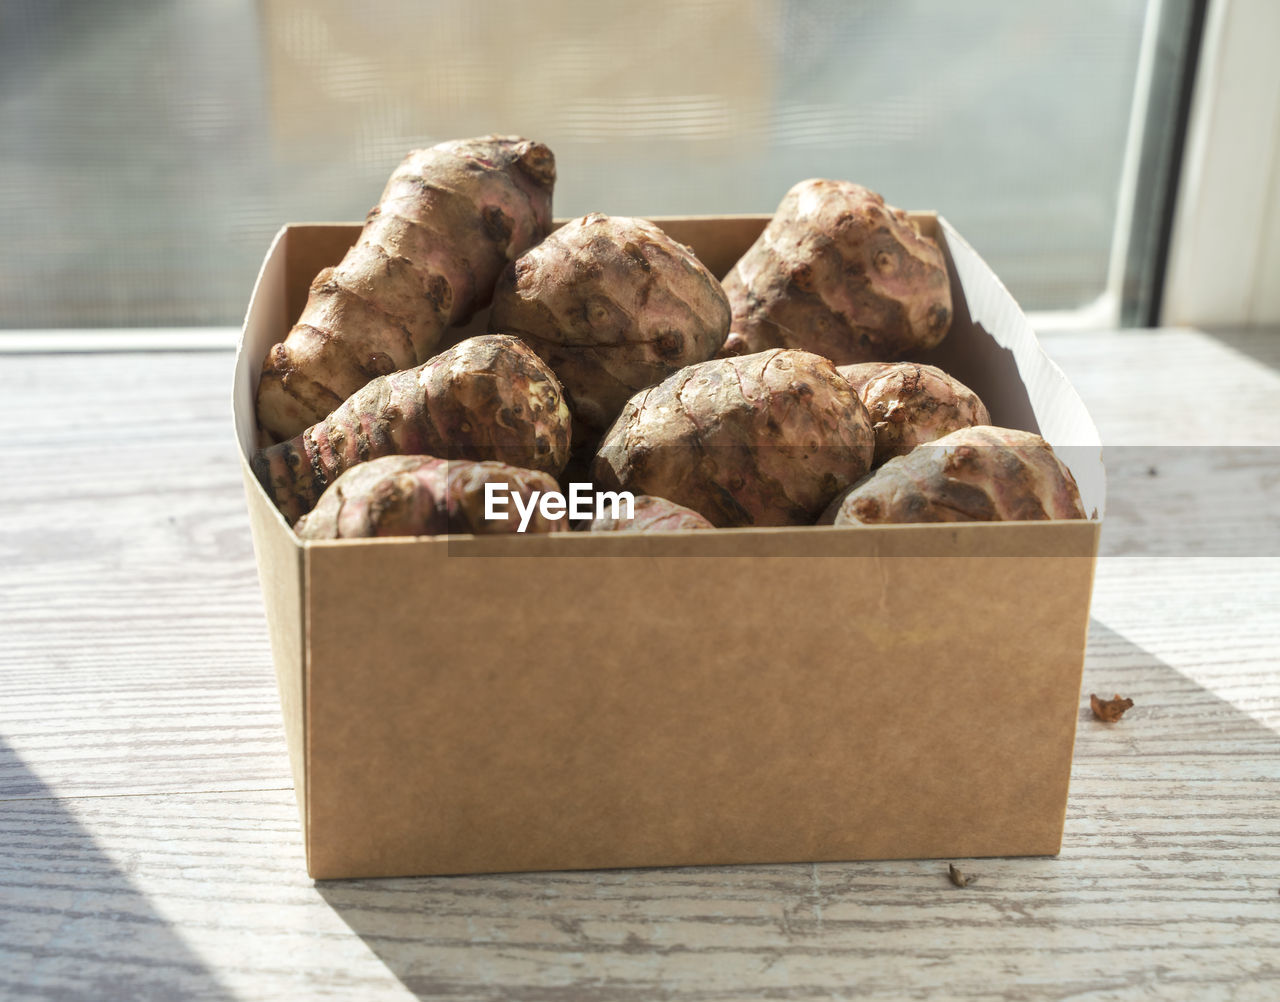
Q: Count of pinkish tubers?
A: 9